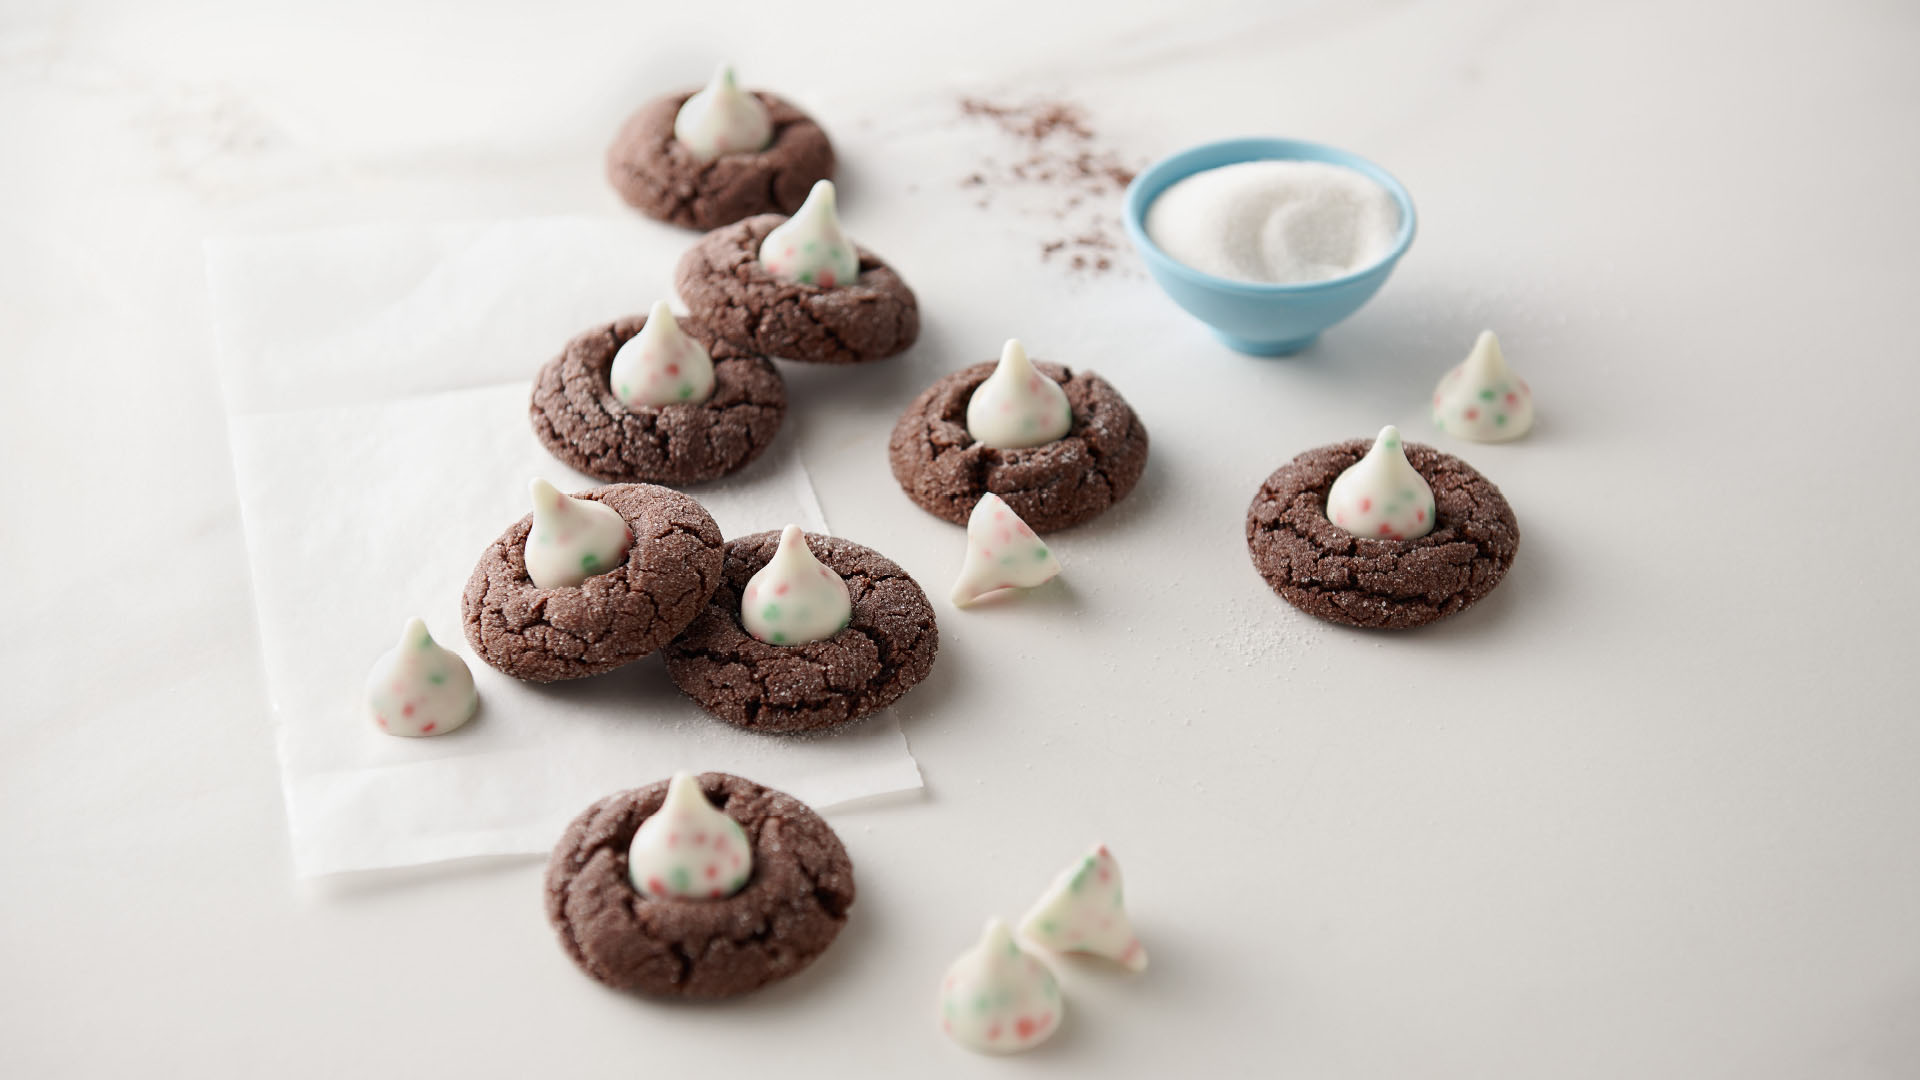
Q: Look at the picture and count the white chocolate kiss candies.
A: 13